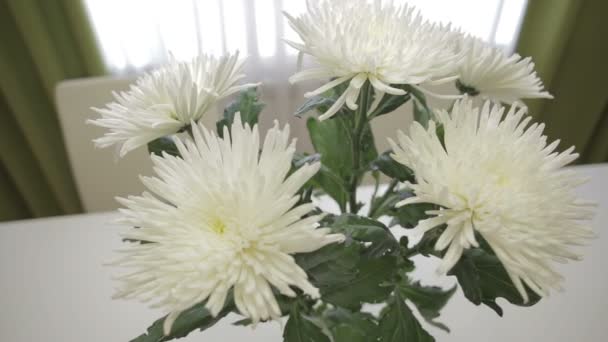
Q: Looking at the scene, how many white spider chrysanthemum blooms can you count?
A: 5